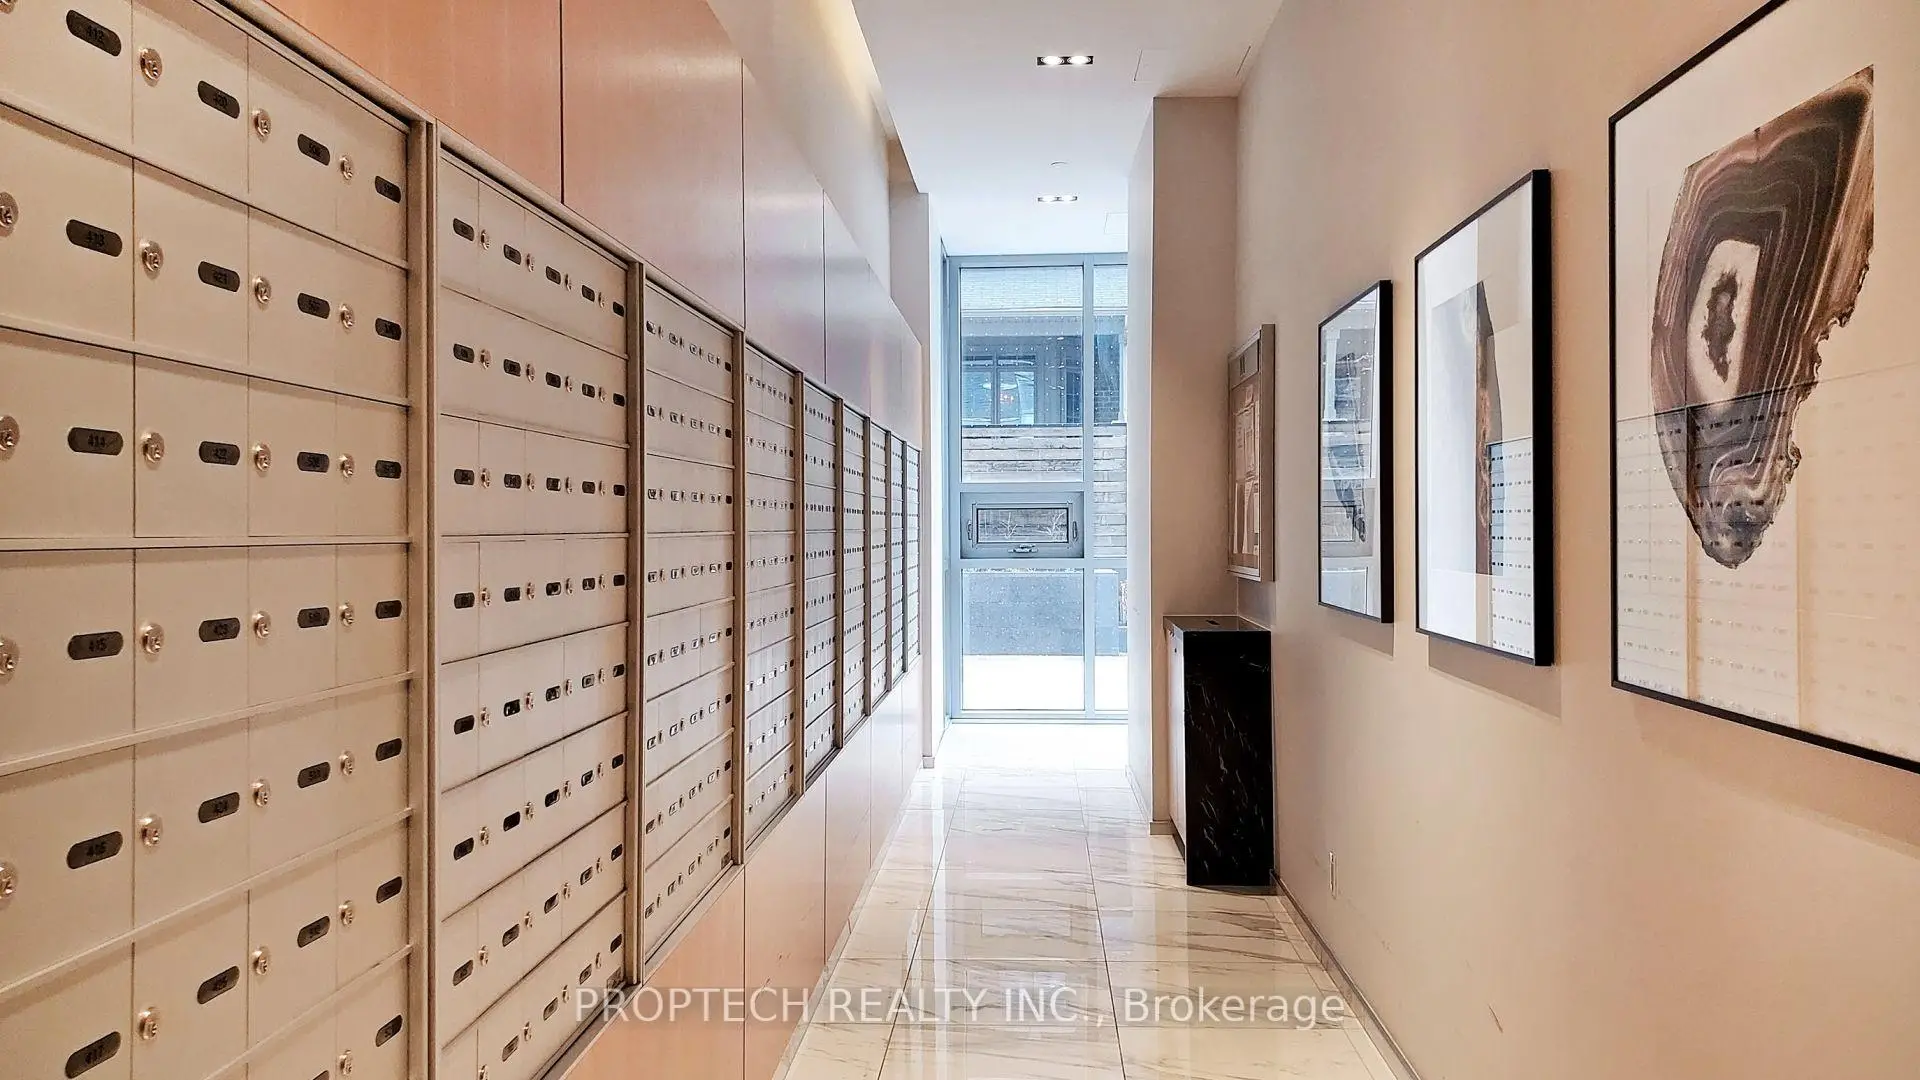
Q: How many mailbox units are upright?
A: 9